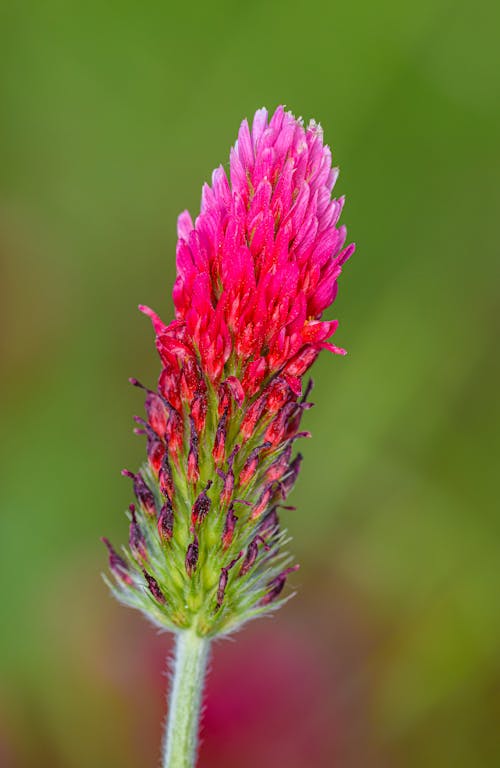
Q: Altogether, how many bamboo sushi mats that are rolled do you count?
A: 0